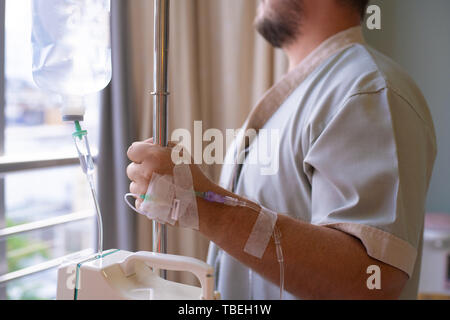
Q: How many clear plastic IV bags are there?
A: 1